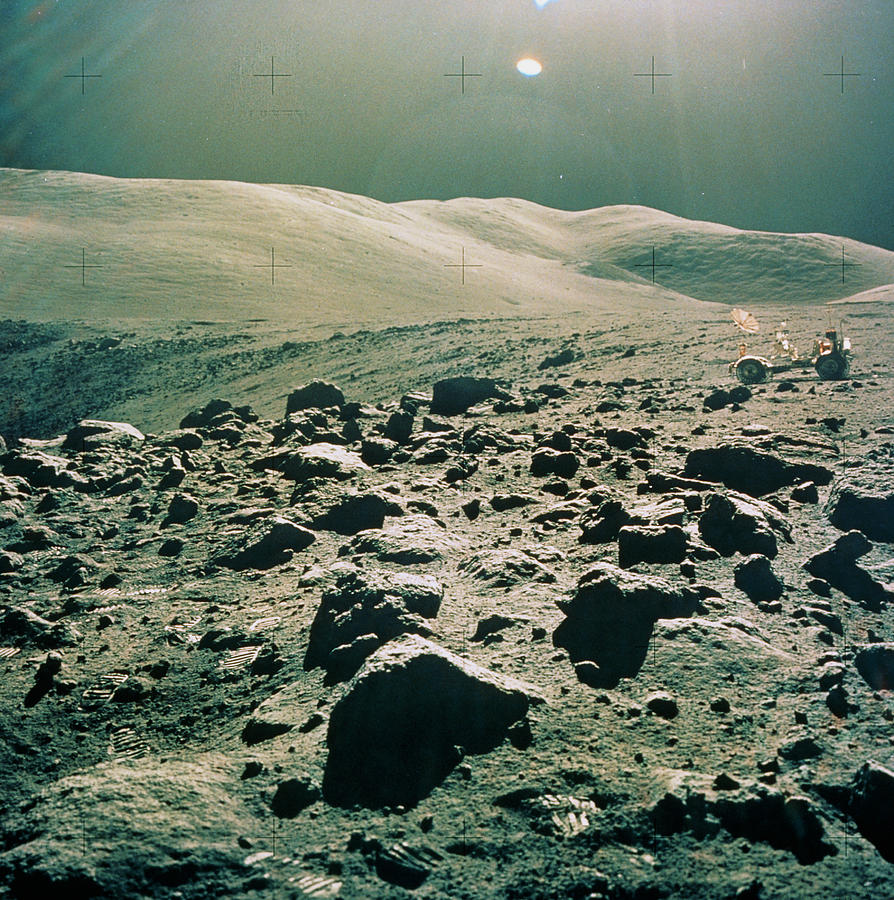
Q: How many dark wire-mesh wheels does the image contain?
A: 2